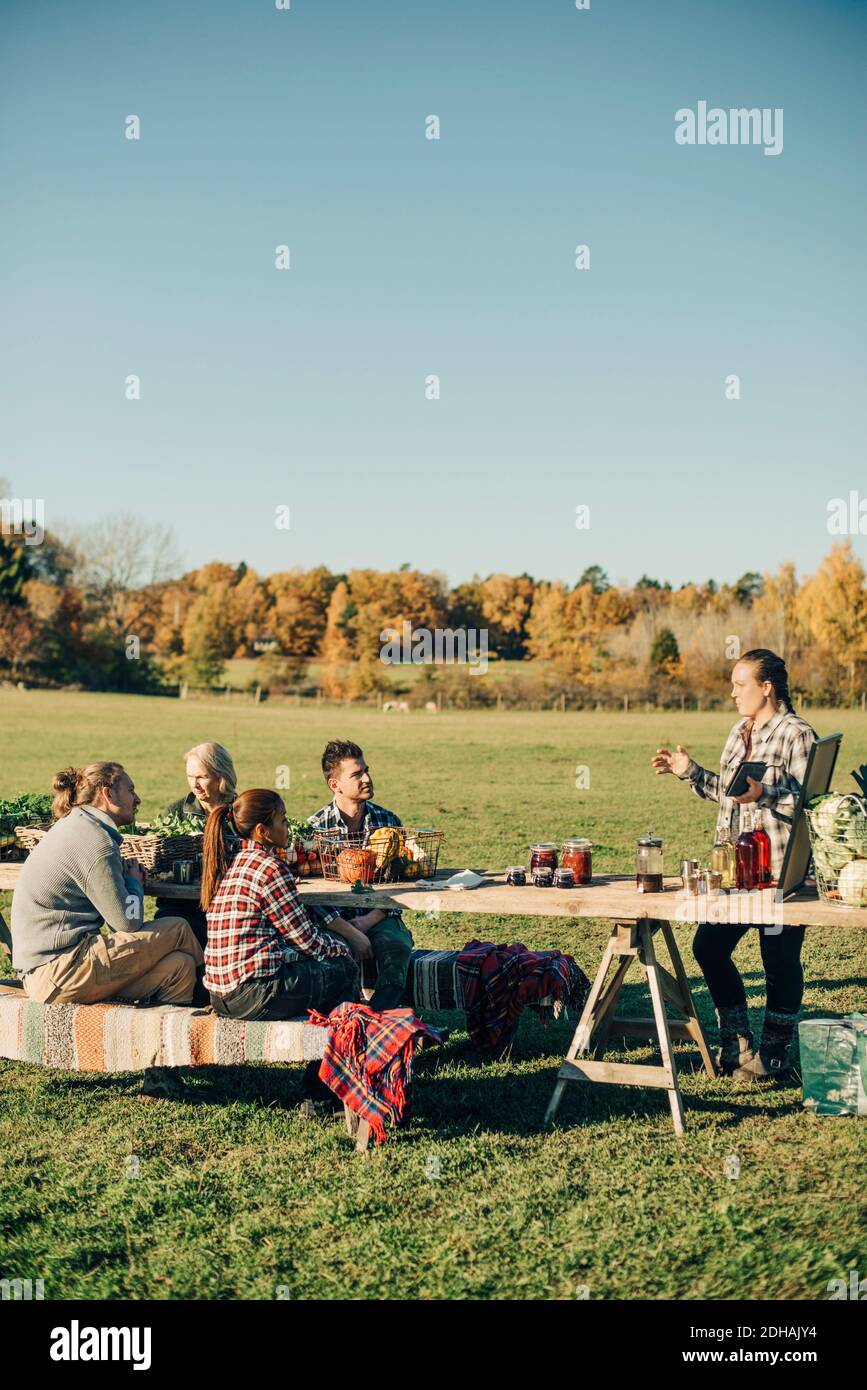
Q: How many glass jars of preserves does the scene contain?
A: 5